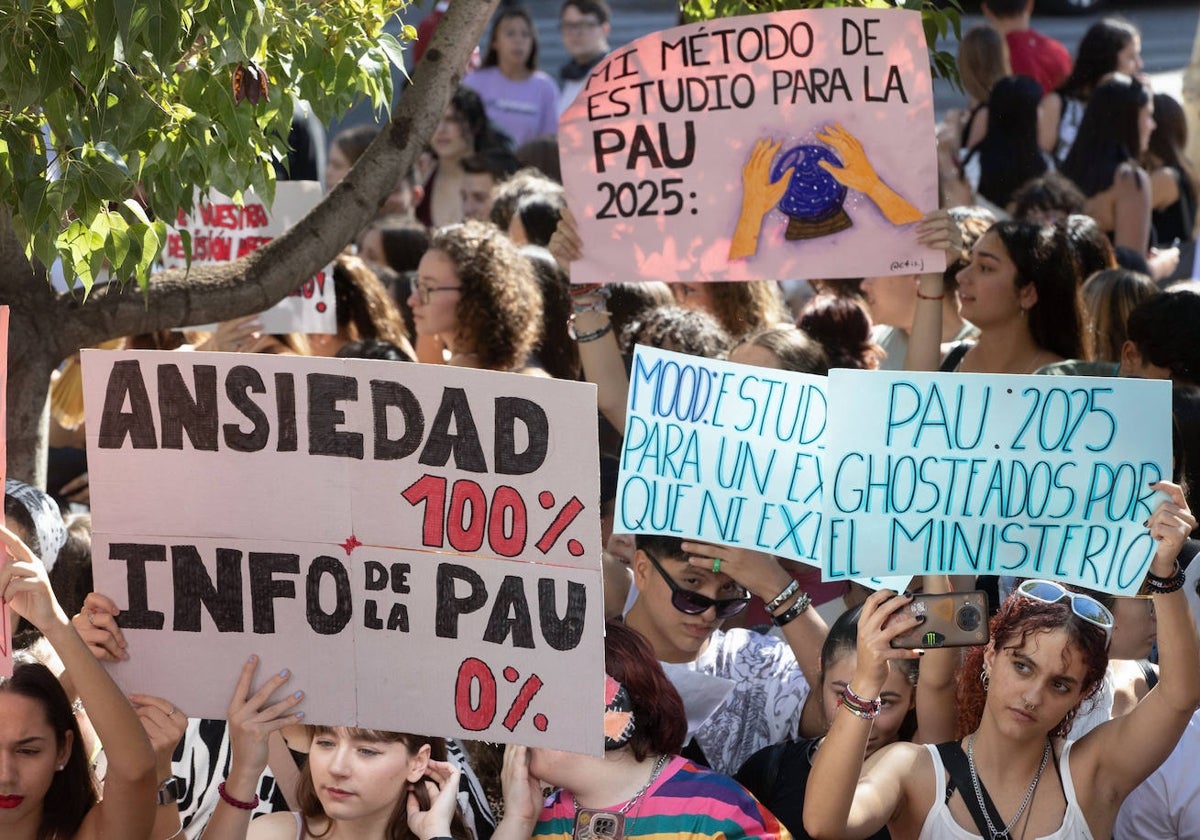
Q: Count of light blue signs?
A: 2